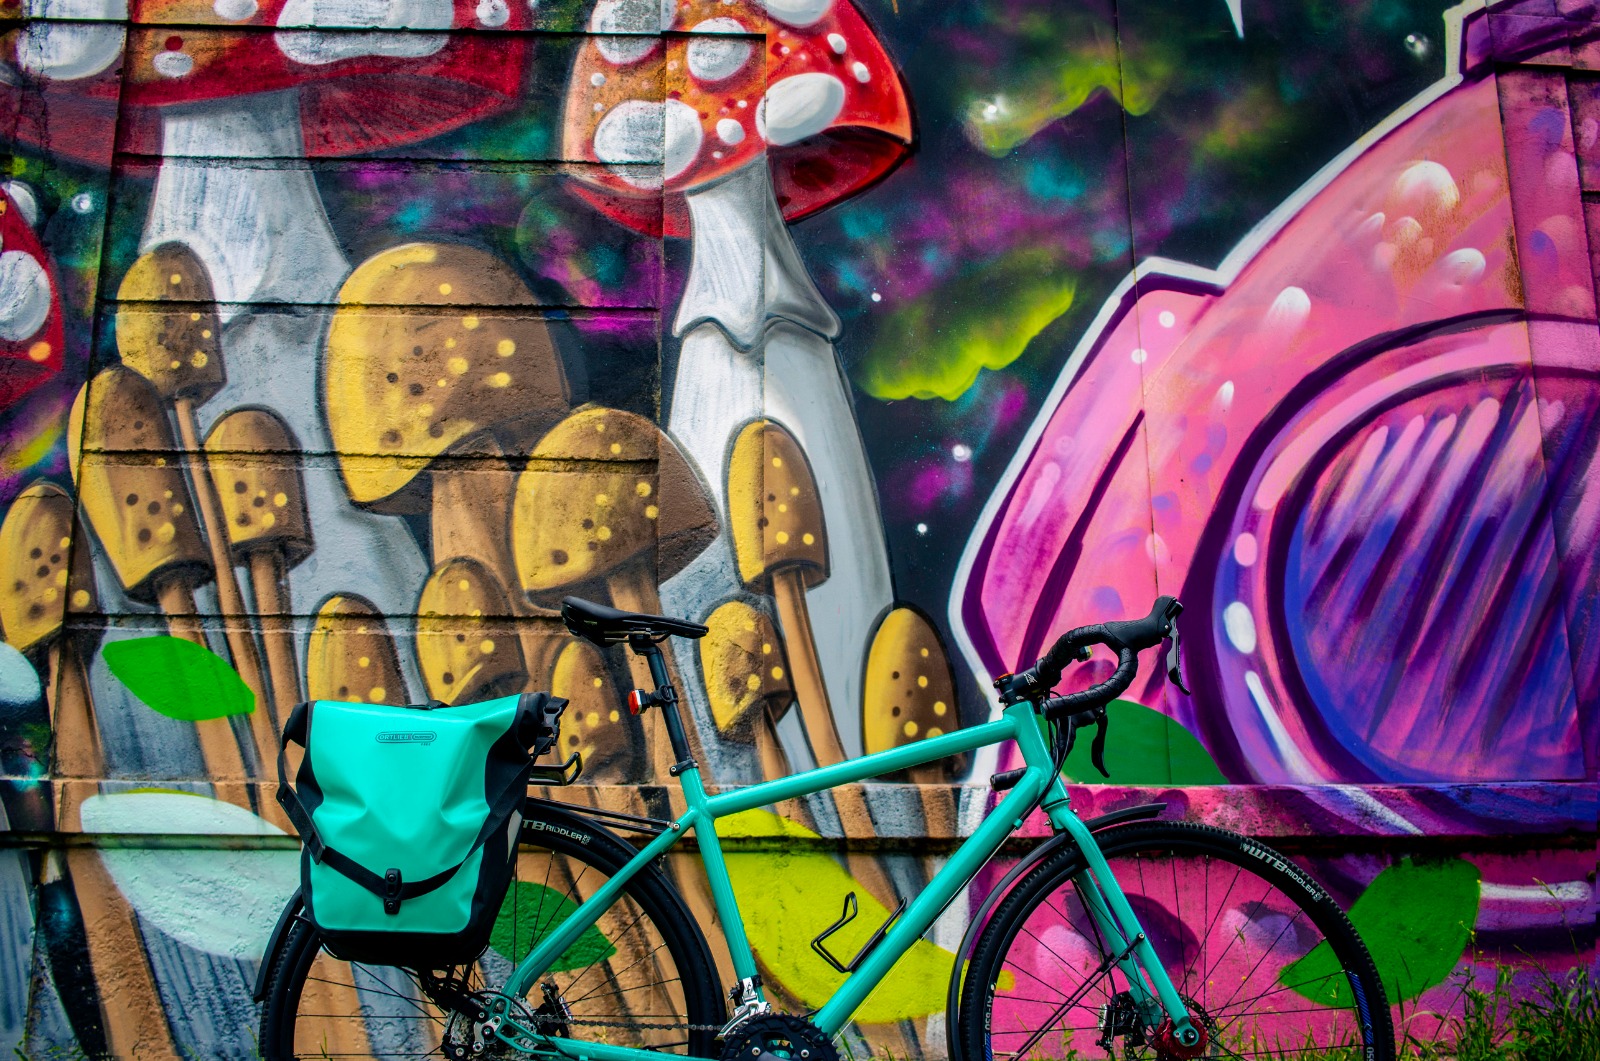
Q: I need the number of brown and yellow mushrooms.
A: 12